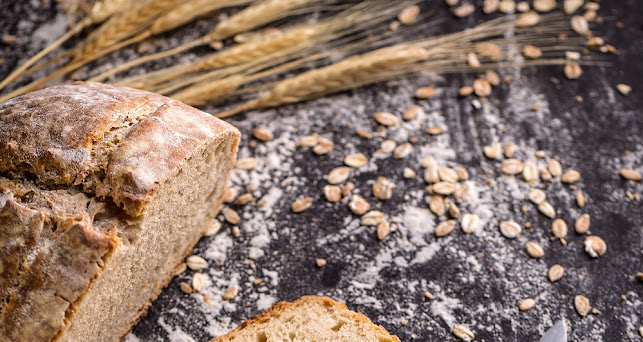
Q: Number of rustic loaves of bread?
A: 1